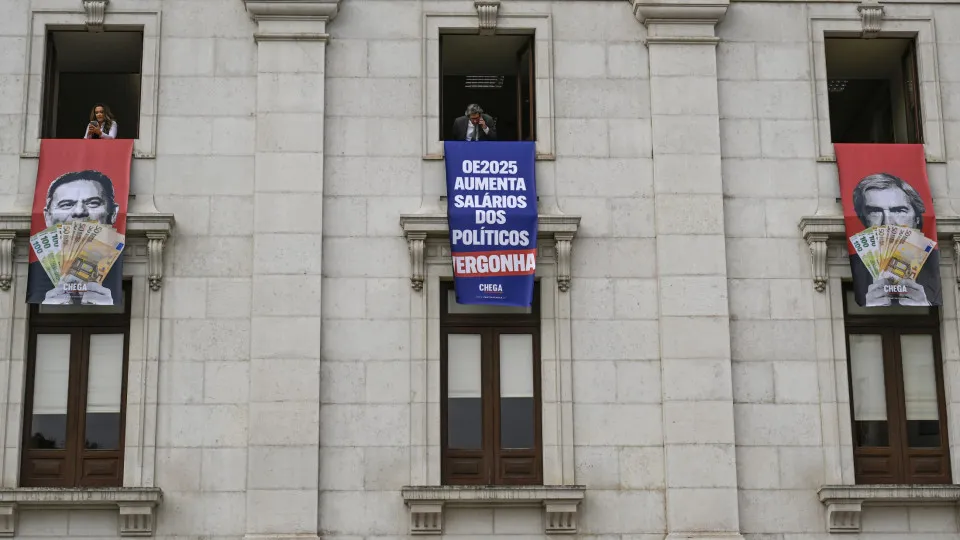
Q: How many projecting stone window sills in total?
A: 3